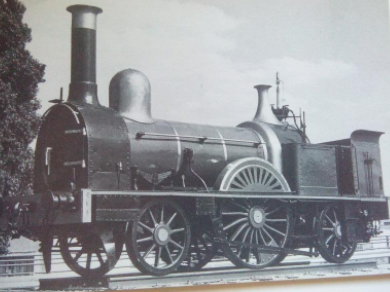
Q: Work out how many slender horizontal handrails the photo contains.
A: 1